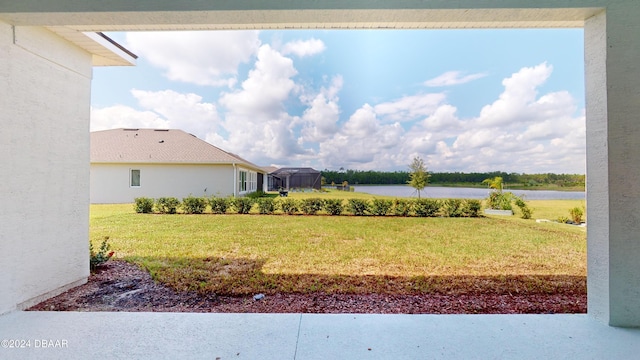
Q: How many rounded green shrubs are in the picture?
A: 15